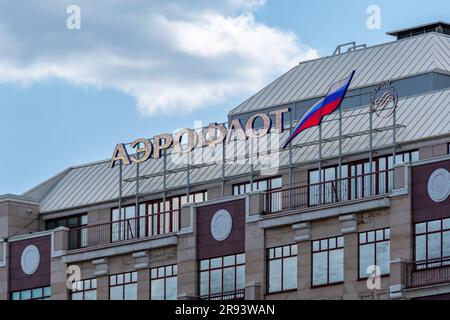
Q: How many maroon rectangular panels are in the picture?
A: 3